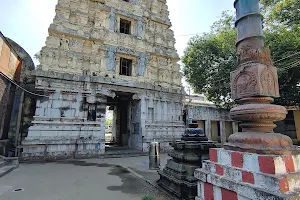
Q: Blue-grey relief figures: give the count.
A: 4